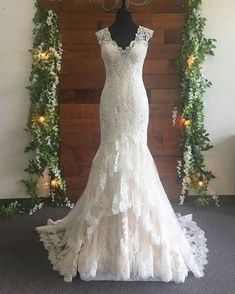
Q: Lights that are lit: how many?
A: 6